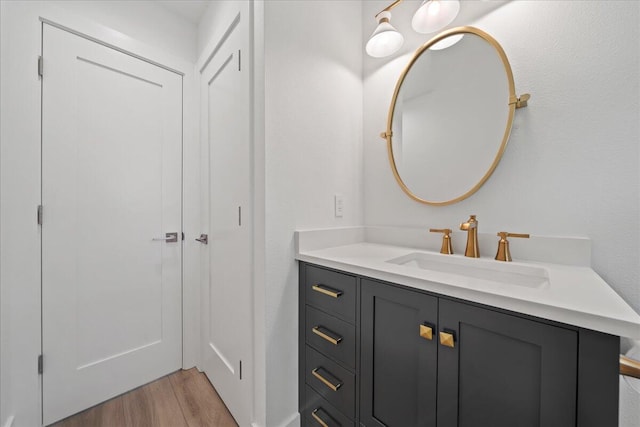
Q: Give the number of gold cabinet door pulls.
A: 2